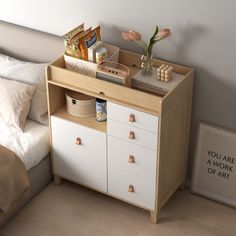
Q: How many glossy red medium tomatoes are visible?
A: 0